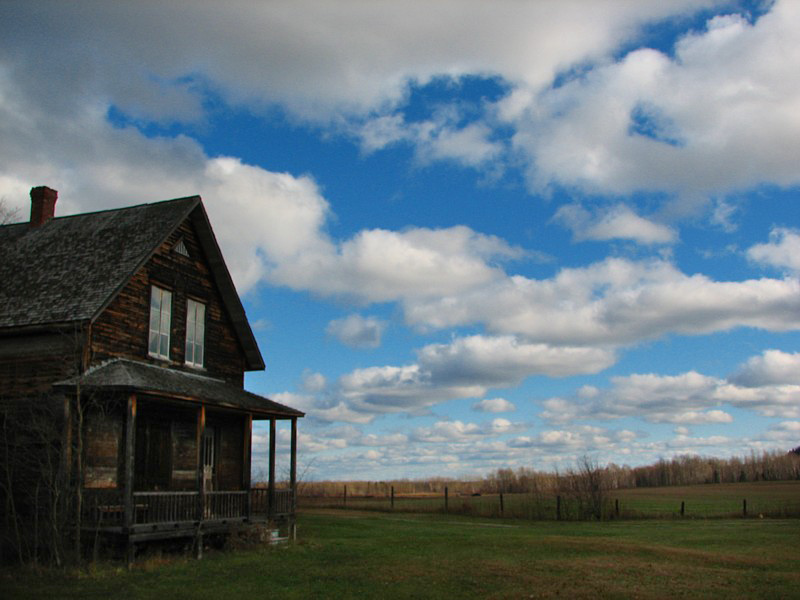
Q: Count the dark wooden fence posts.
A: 8